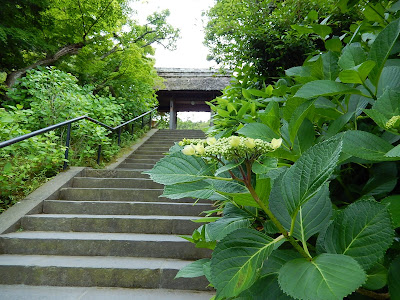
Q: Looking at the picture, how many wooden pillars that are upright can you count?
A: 2